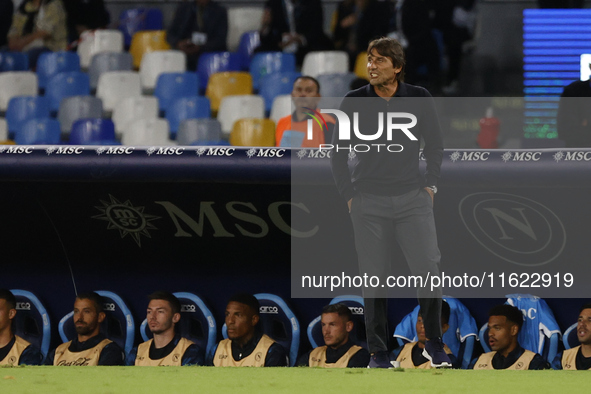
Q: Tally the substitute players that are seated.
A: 8